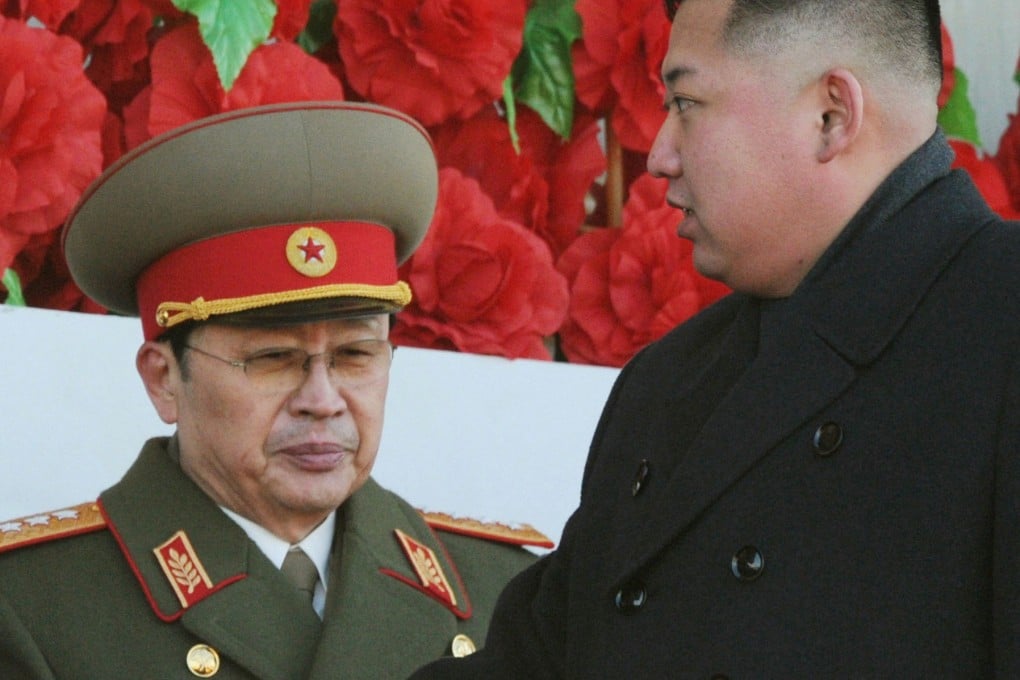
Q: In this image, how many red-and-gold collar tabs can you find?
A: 2